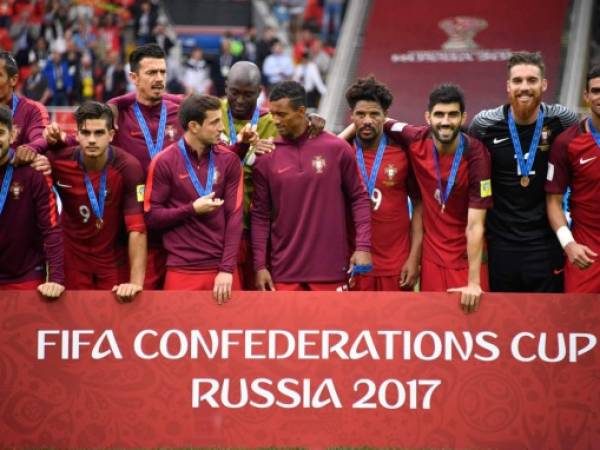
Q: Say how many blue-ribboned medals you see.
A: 11